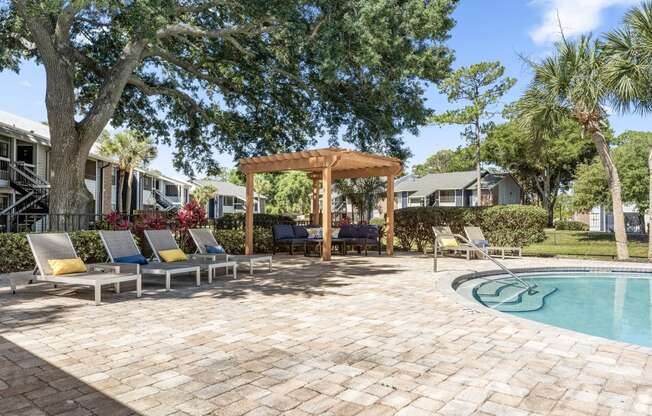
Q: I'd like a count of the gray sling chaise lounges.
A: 6